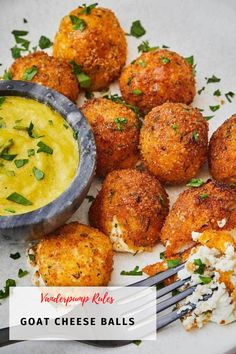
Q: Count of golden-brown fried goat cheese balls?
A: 9